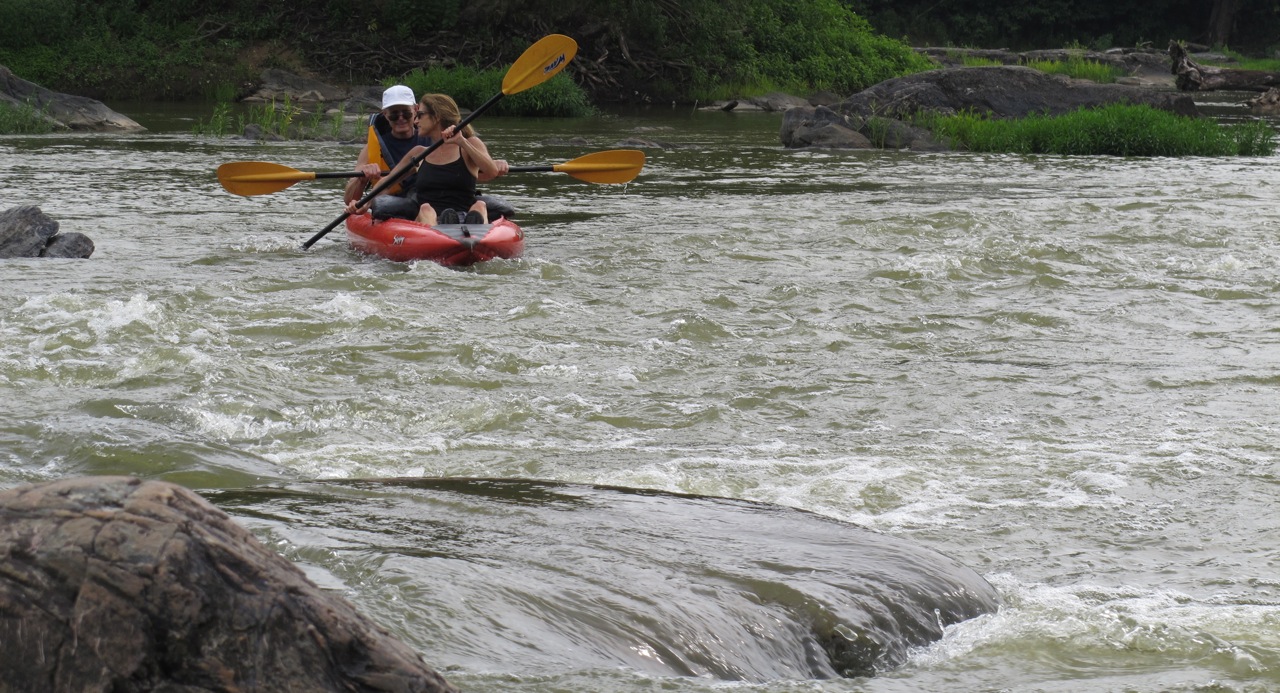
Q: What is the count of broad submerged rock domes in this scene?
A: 1